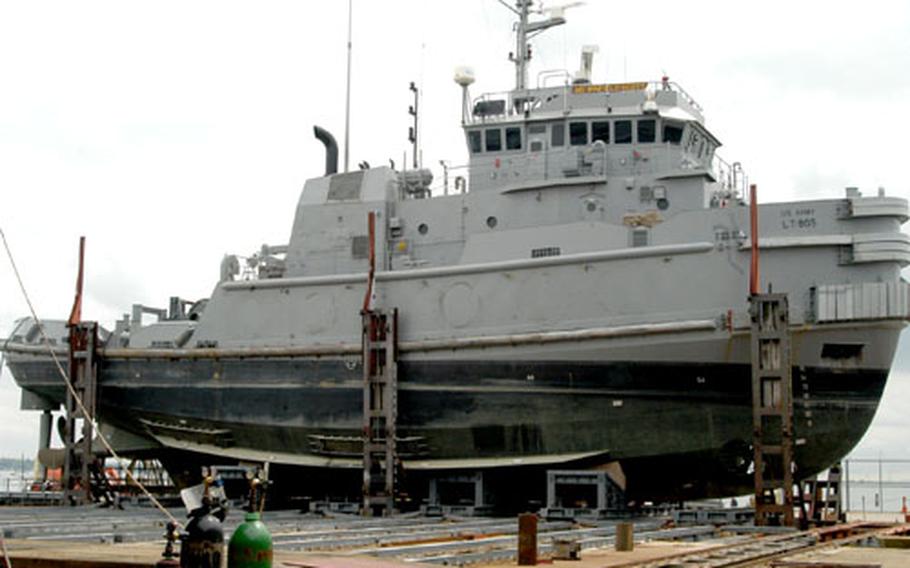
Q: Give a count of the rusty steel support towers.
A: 3